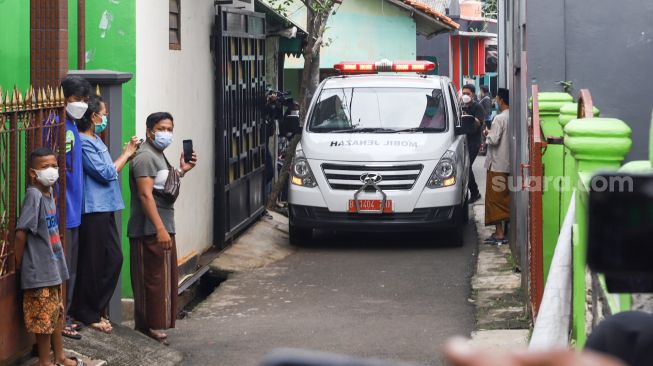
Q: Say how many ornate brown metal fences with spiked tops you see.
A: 1